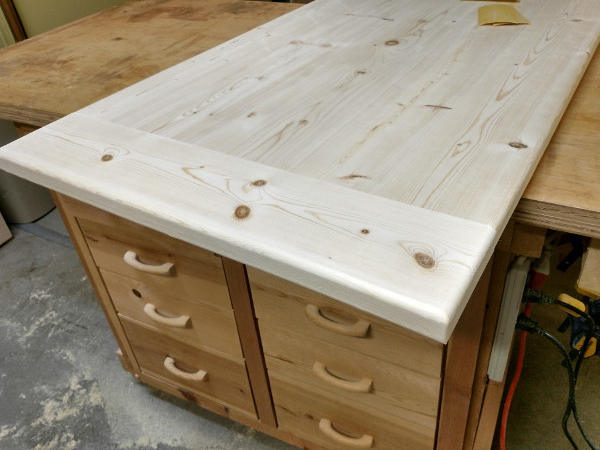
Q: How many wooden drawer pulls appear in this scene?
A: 6